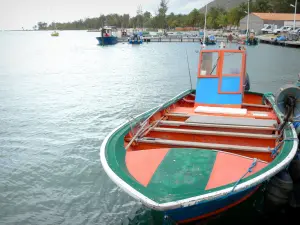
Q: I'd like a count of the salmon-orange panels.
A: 2